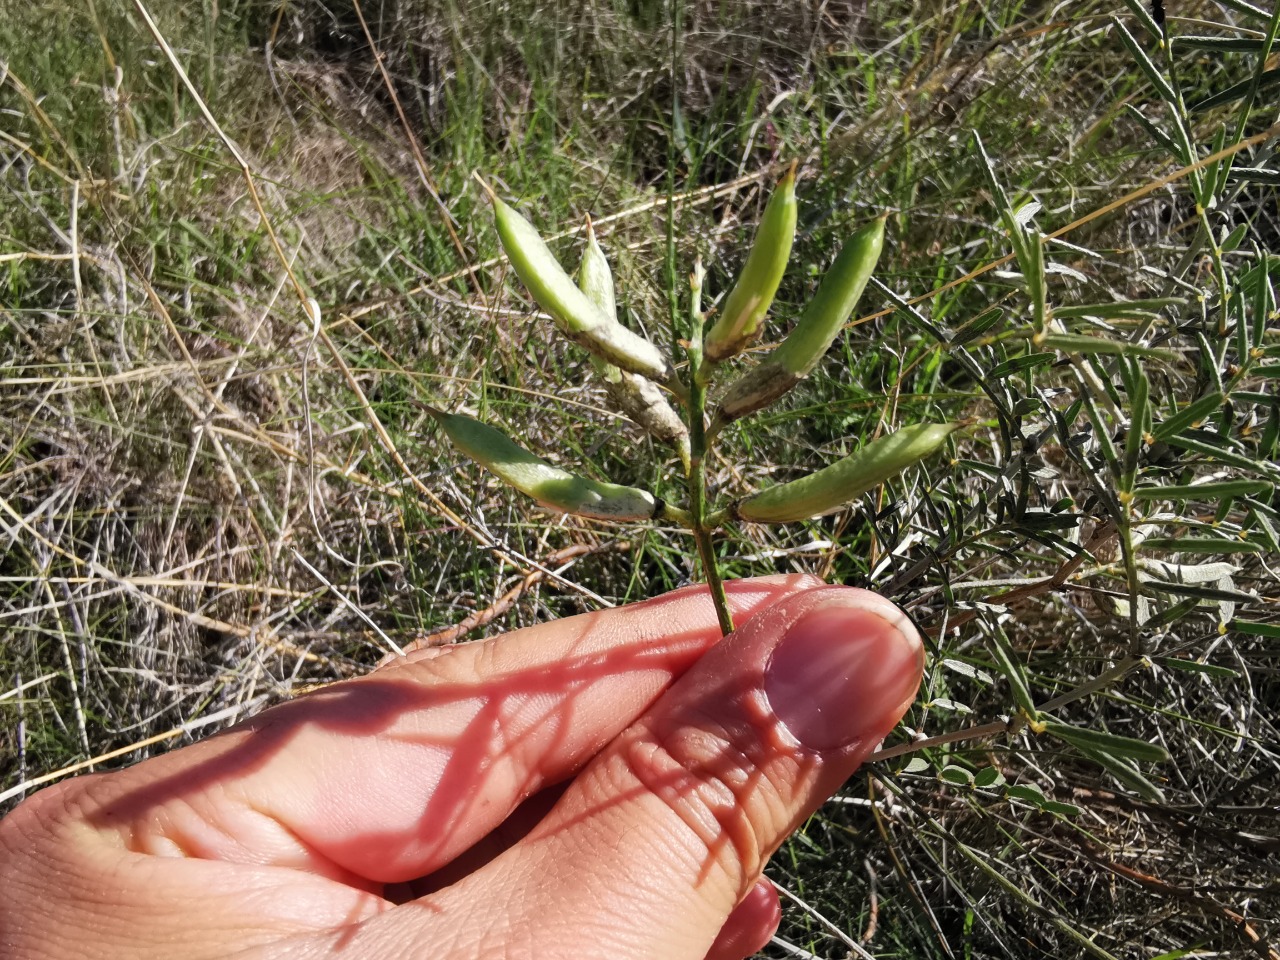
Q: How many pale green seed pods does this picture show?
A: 6